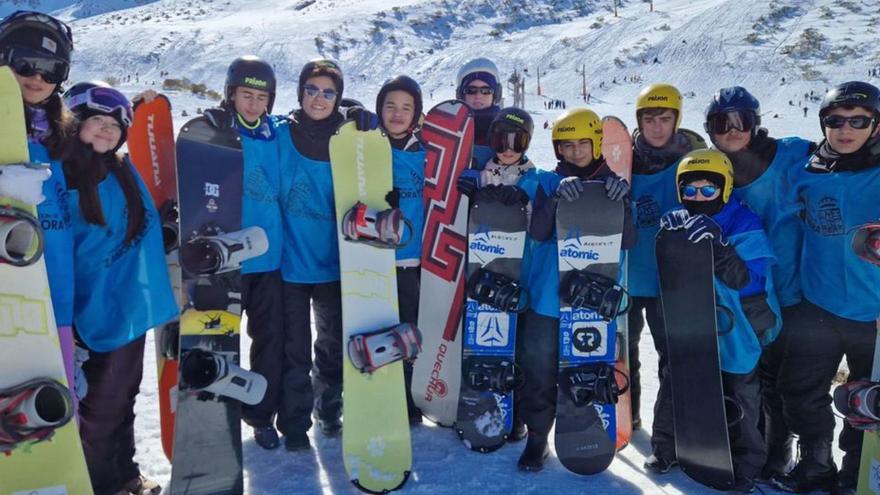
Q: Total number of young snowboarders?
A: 12